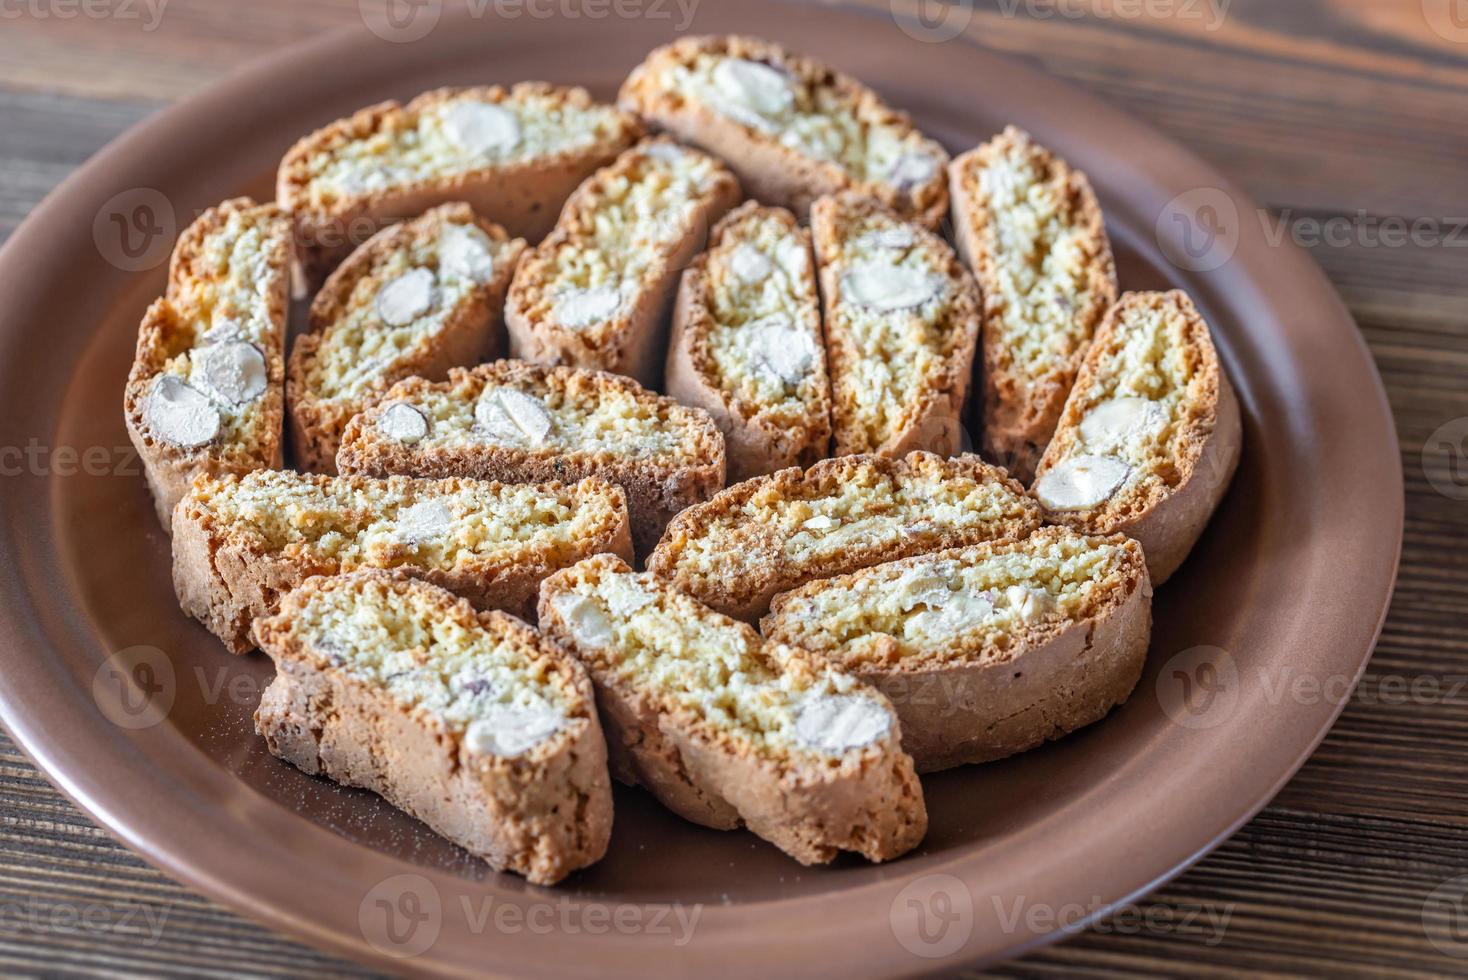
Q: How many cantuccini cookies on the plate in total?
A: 15